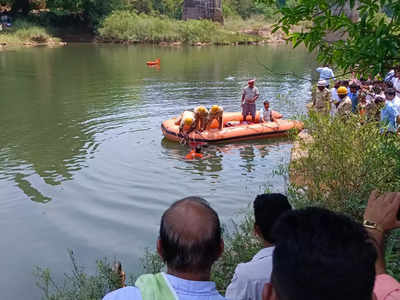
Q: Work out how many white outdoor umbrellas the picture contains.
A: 0